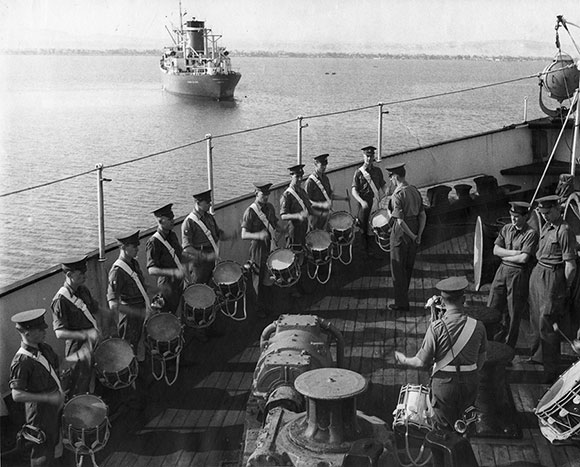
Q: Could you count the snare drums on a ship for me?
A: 10